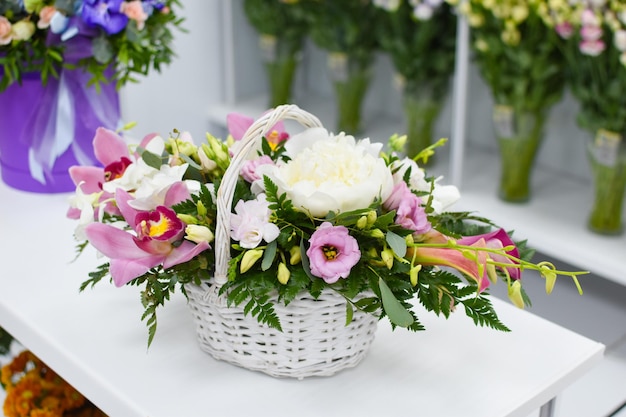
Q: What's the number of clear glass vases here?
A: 5